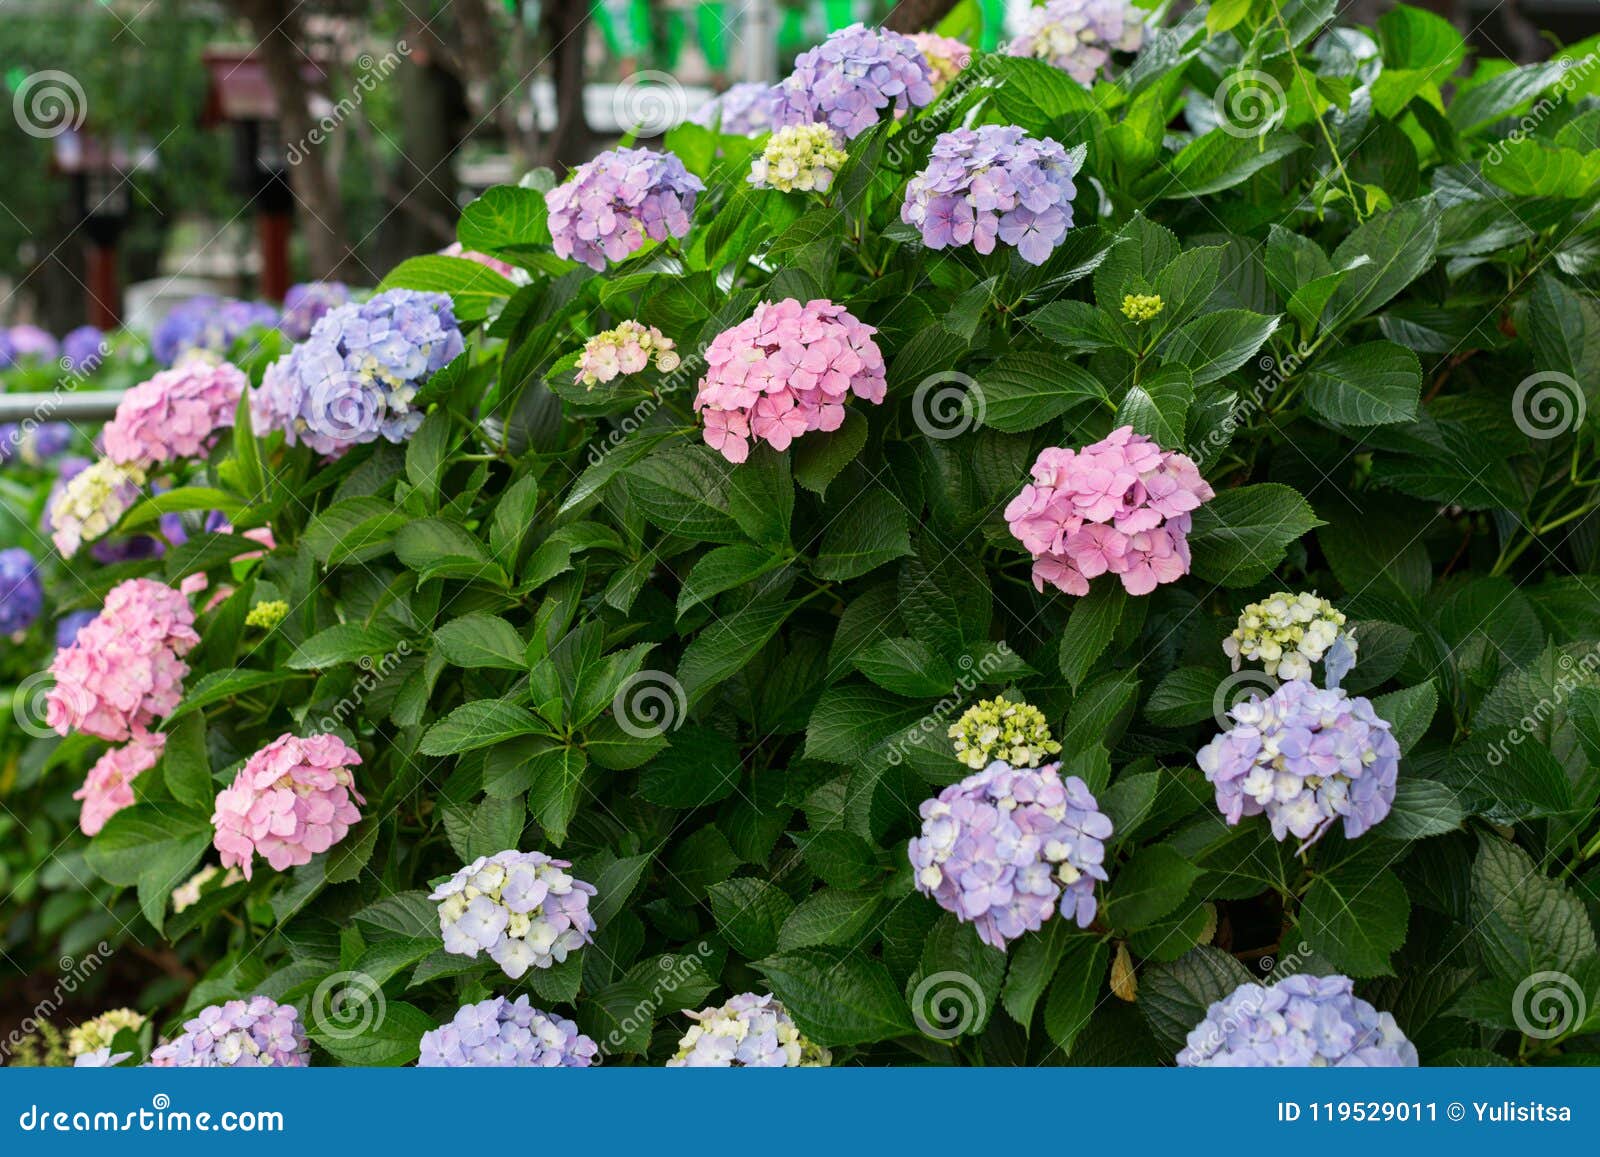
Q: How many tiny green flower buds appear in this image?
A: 2